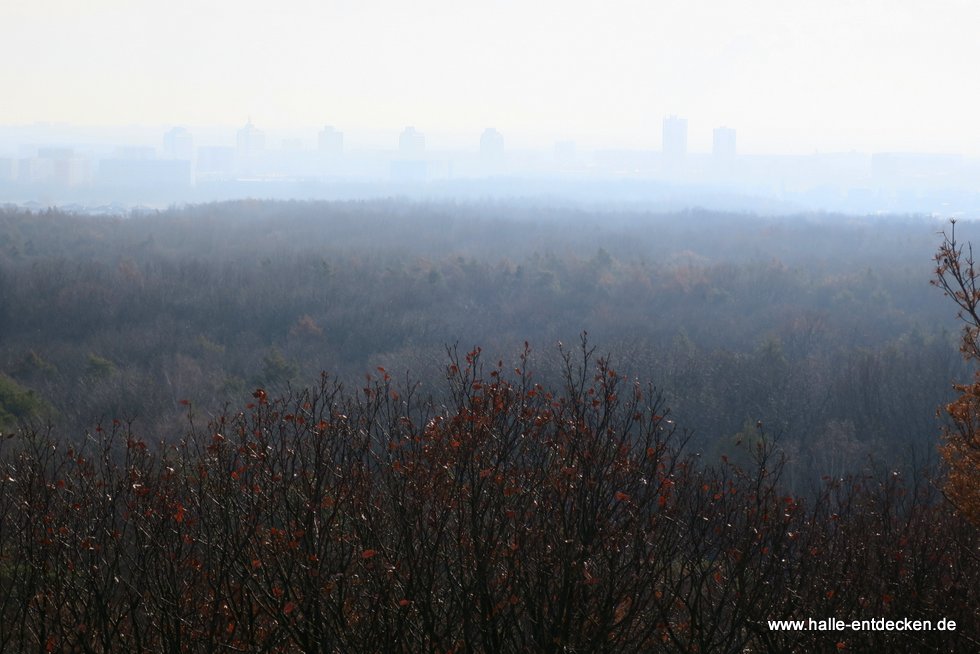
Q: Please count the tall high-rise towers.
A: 7